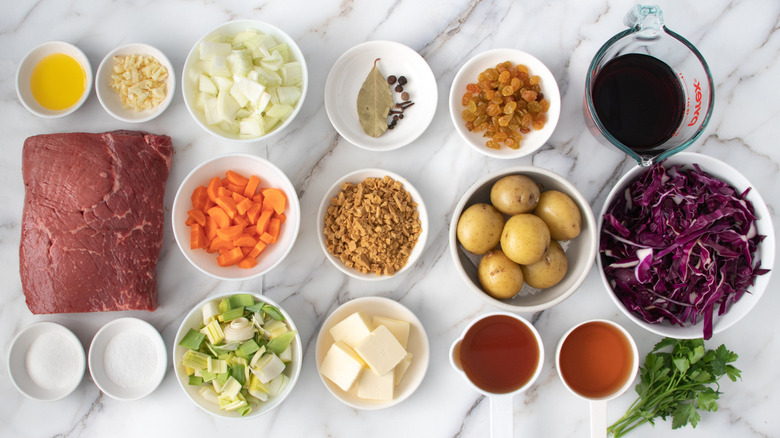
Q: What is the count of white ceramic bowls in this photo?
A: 13